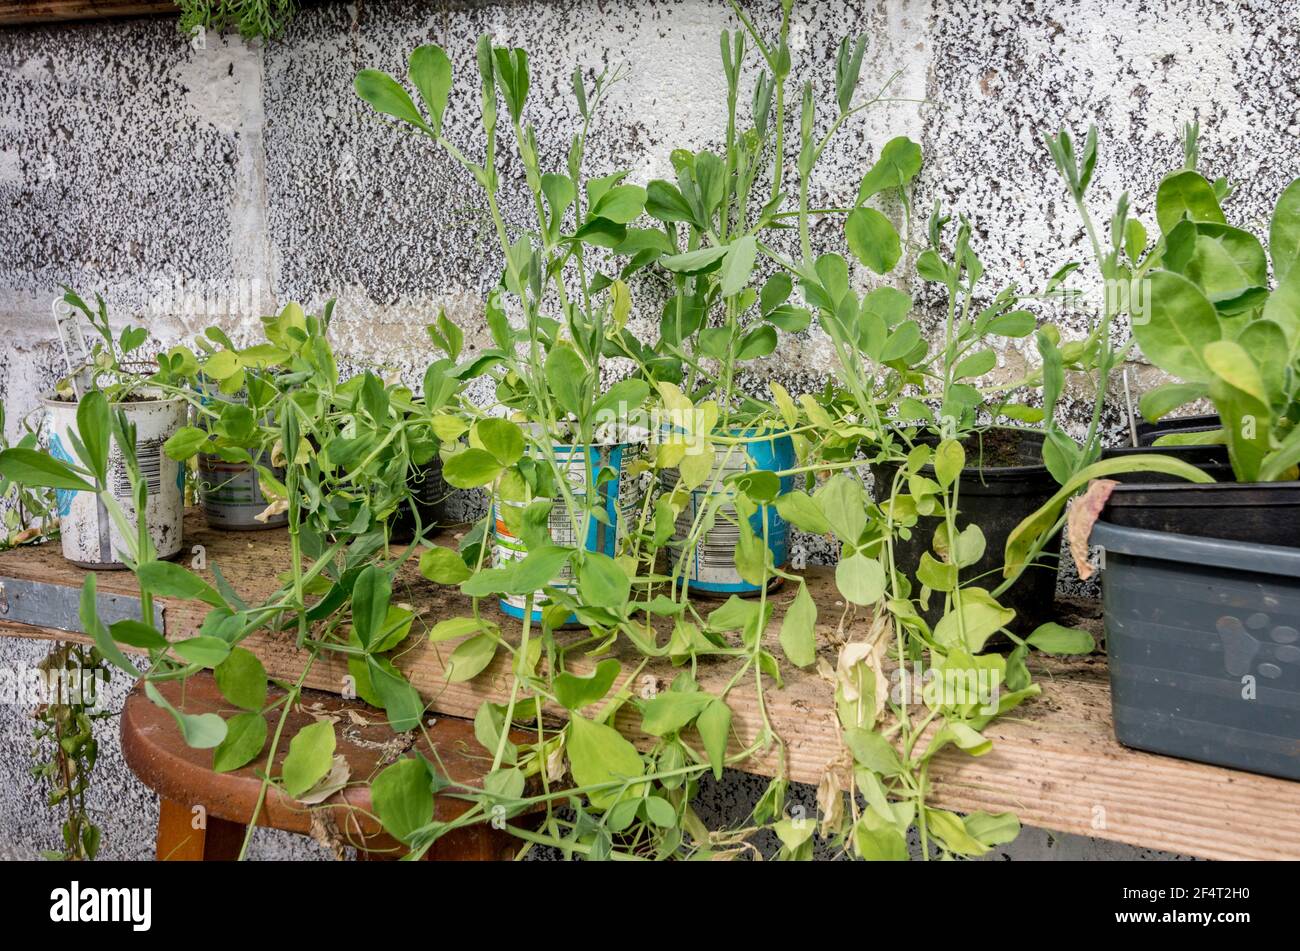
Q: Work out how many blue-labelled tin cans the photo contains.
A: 2